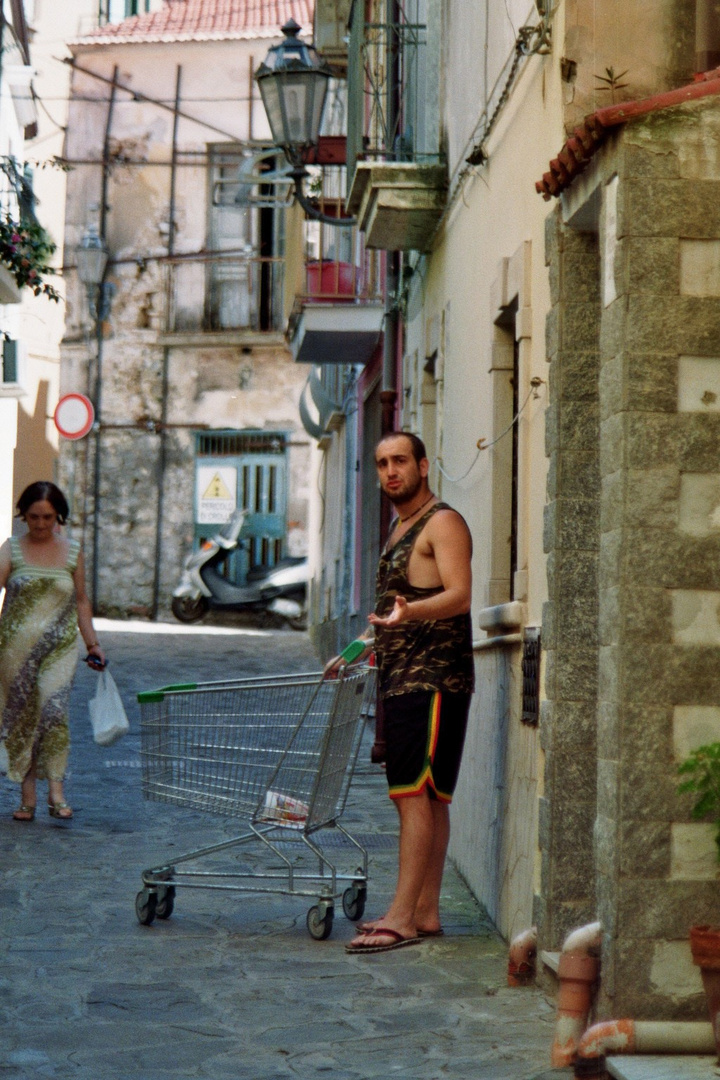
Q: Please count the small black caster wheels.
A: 4